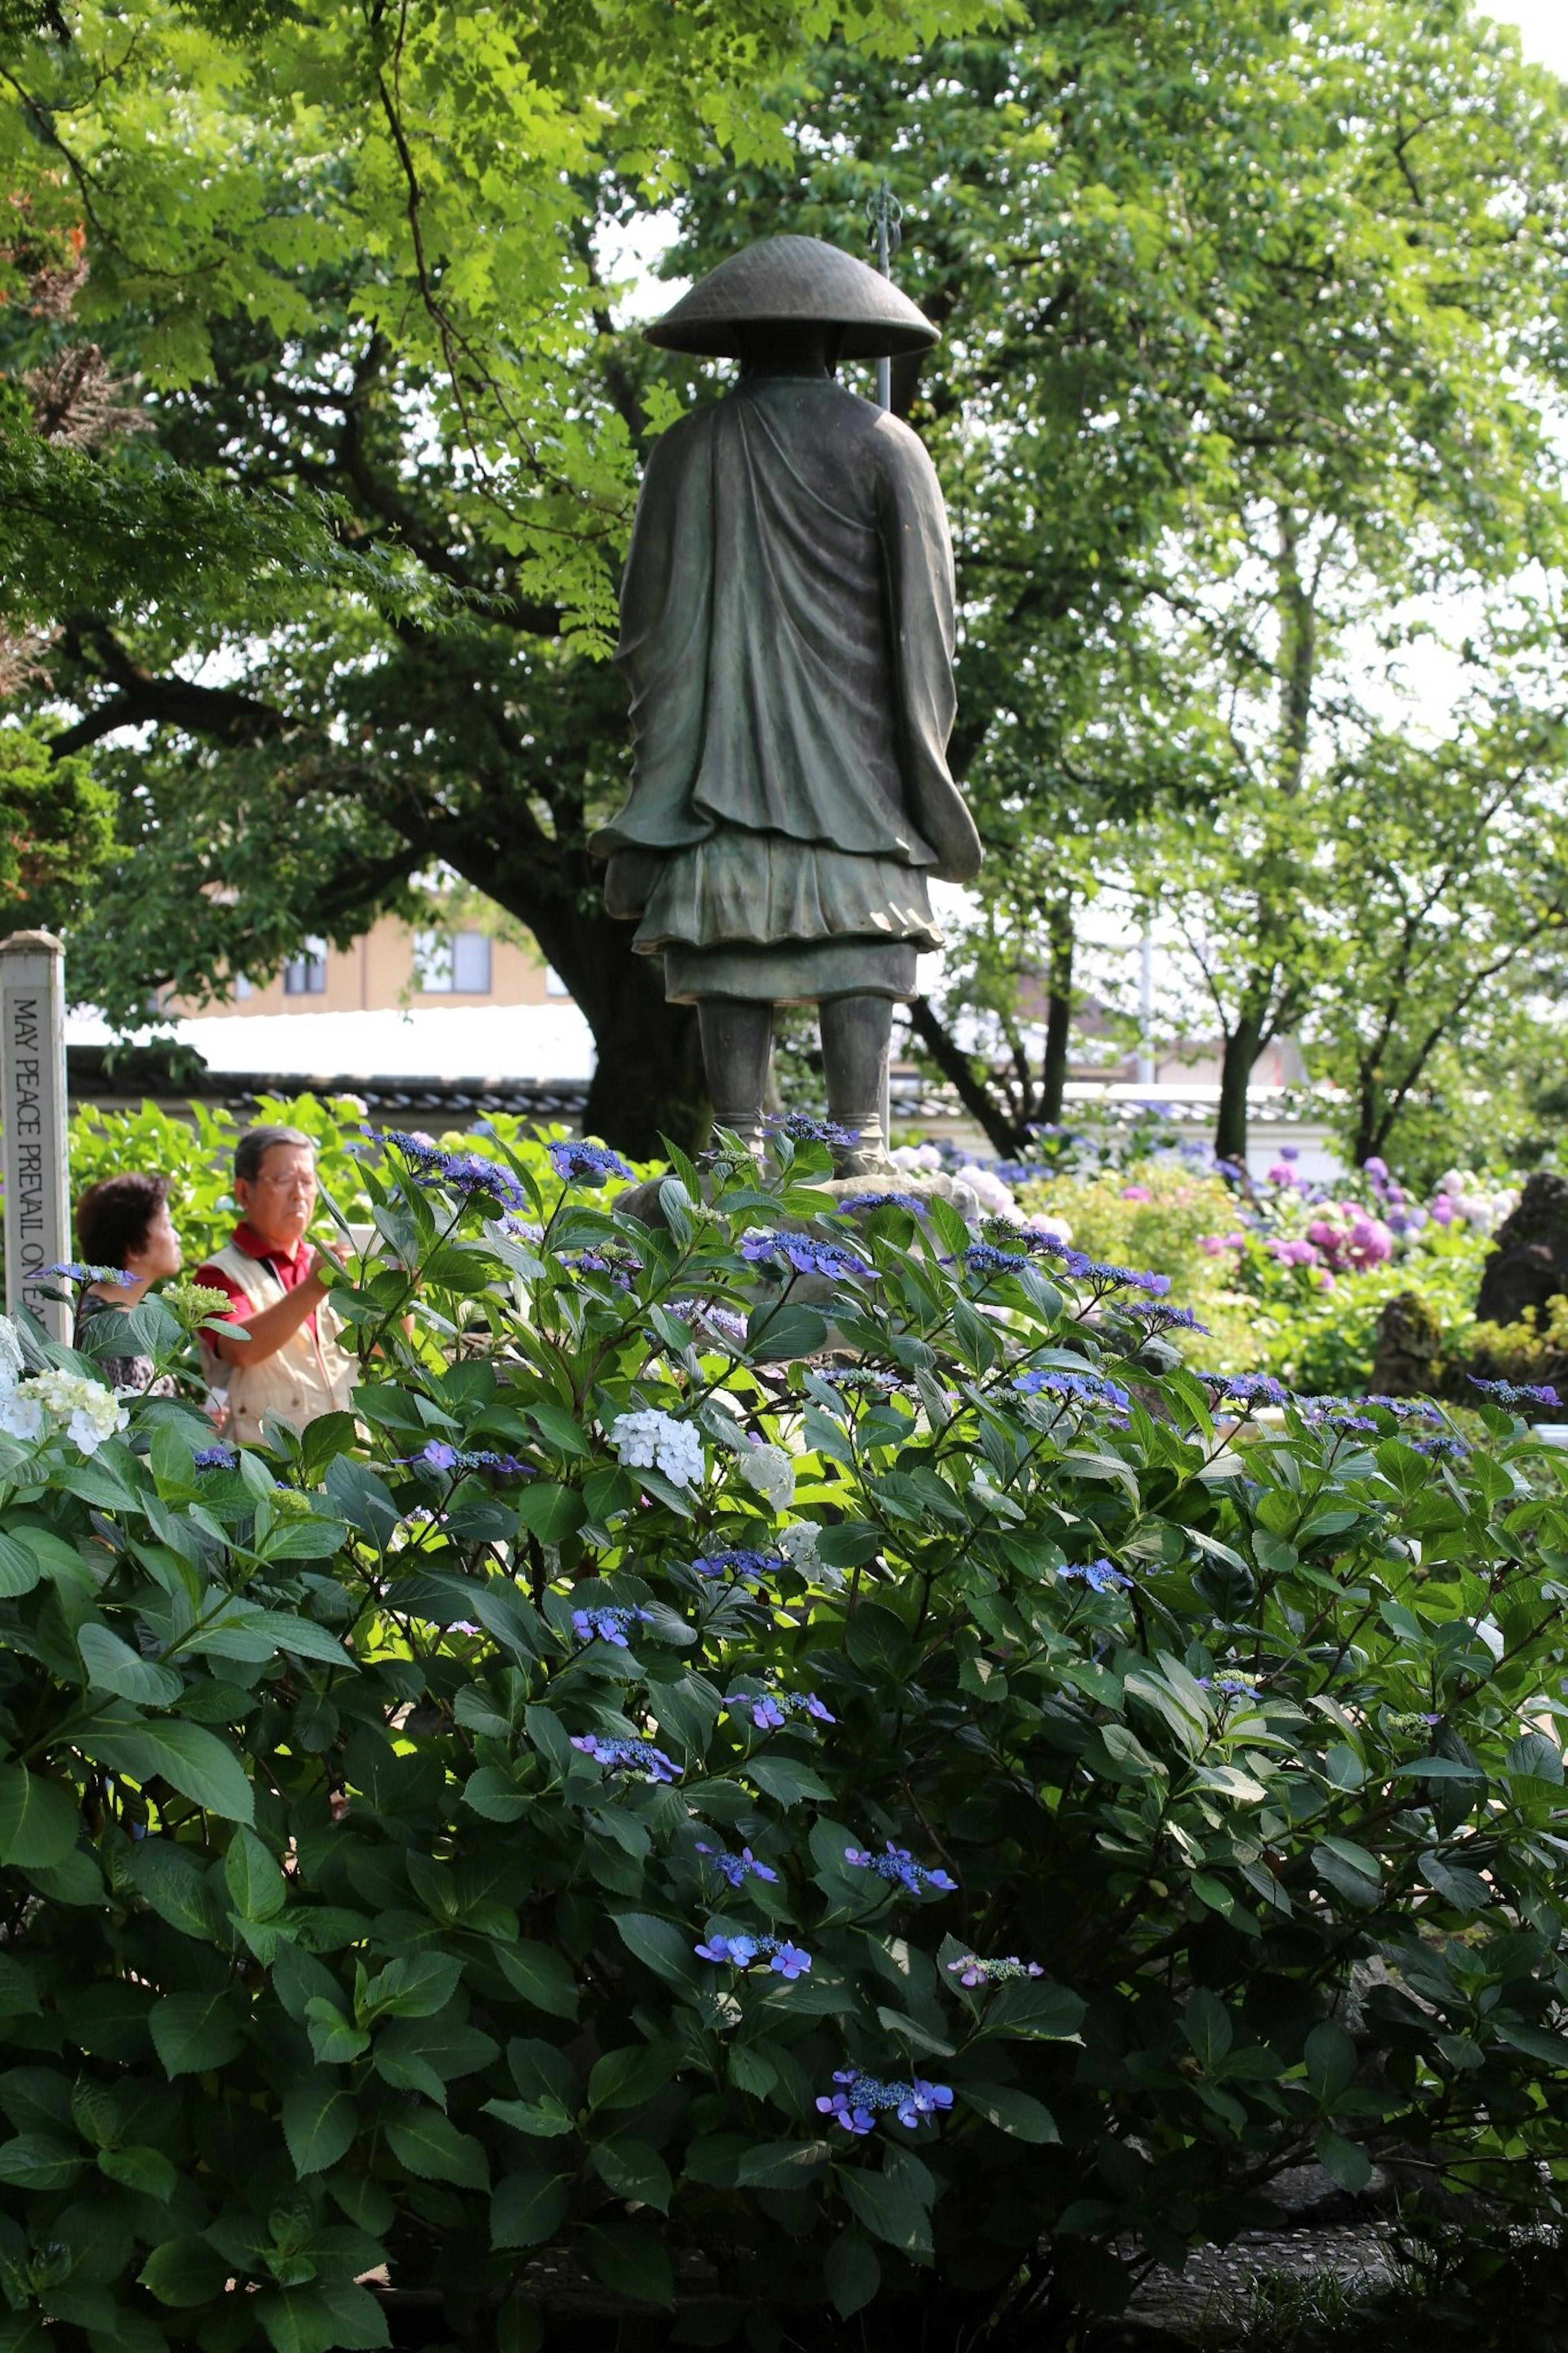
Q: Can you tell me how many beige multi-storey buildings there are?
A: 1